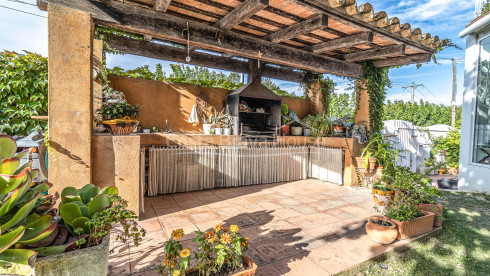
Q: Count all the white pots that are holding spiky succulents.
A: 3